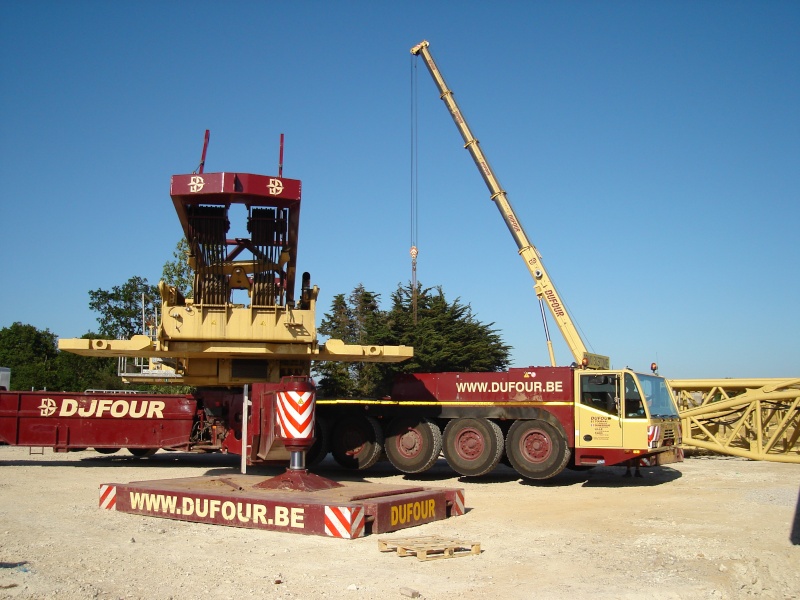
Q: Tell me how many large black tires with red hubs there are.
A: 4